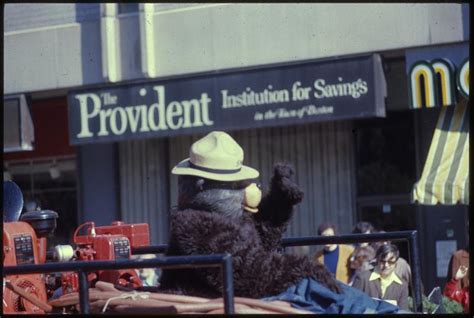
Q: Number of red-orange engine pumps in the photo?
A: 2